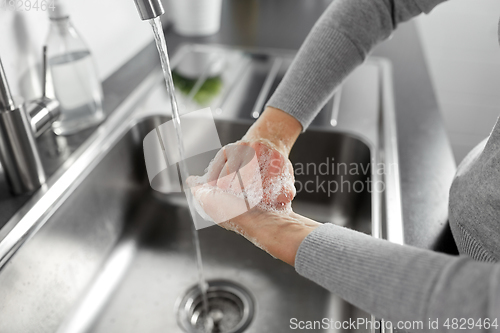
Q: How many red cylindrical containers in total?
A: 0